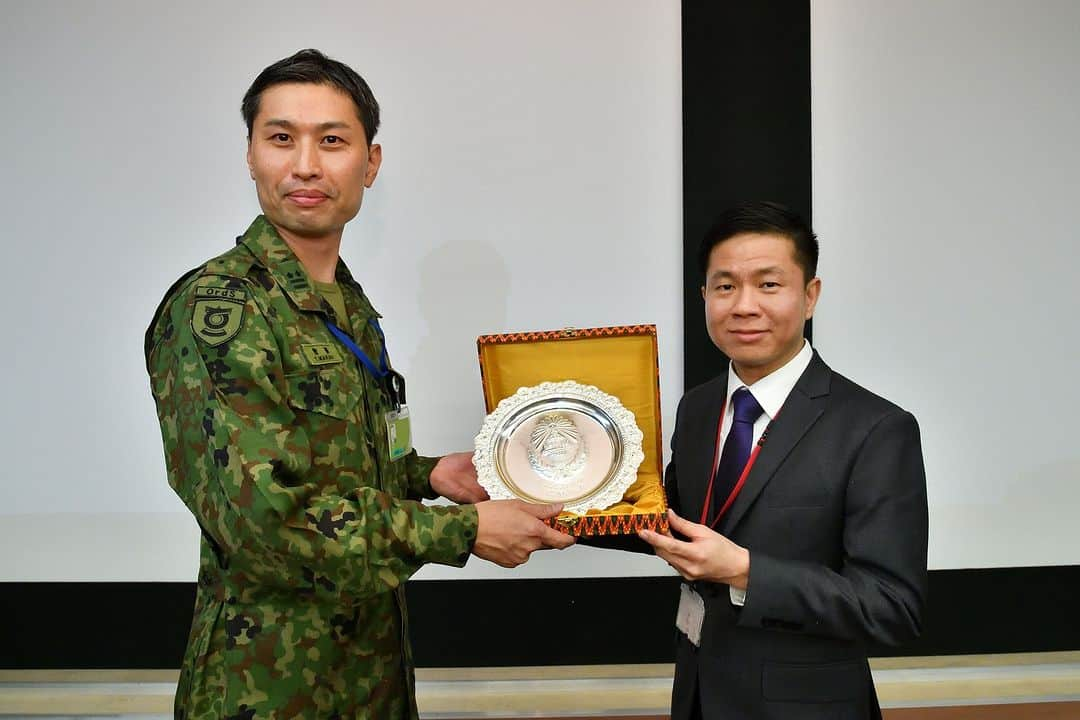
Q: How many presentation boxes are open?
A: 1